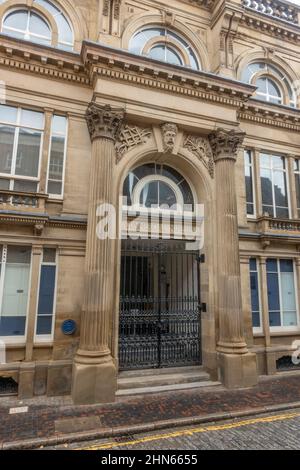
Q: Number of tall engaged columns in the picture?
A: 2